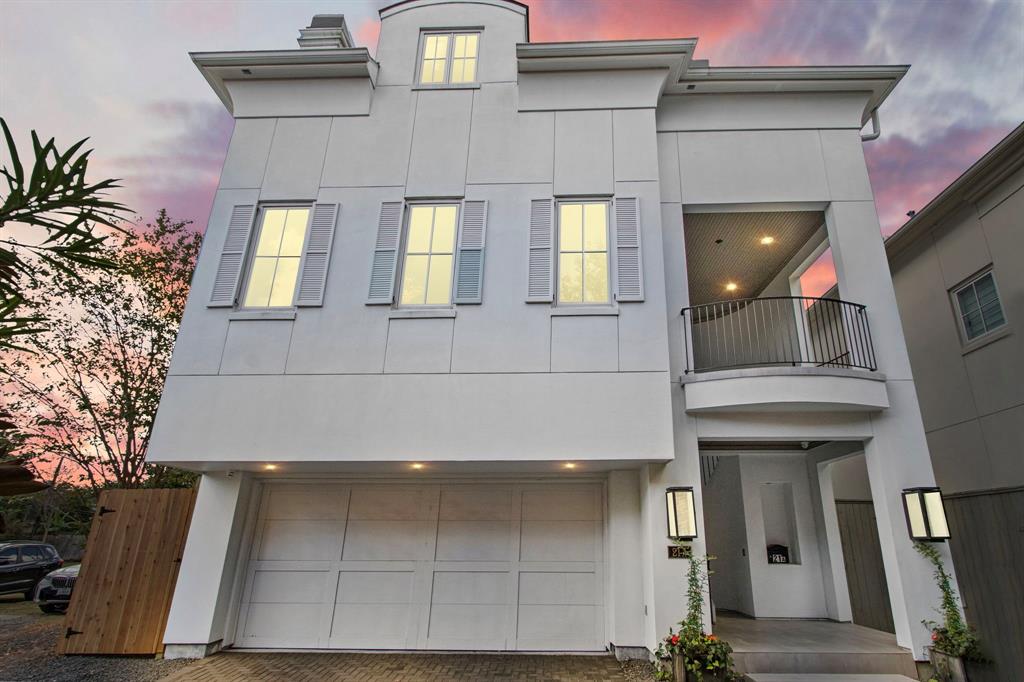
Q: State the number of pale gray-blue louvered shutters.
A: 6